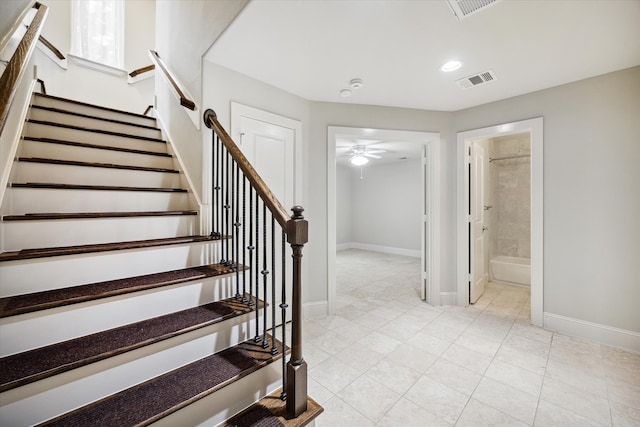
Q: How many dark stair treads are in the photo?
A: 12